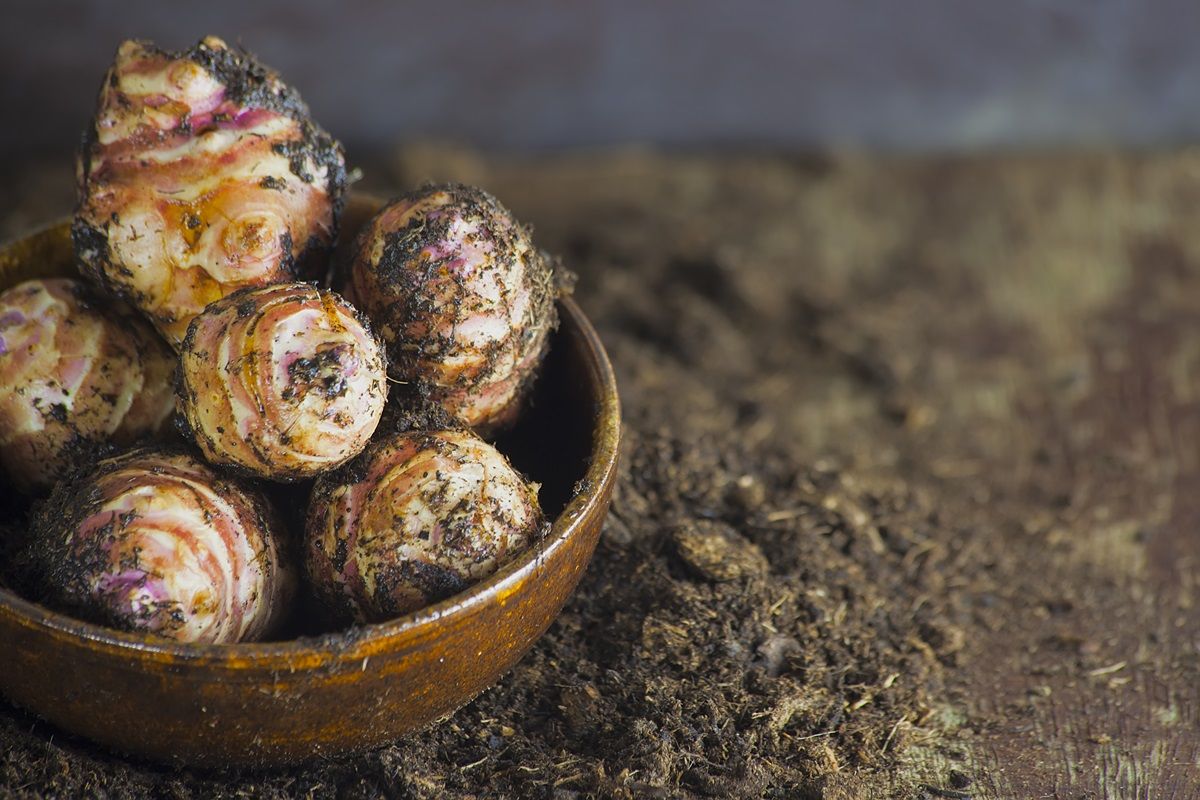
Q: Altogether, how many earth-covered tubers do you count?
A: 6